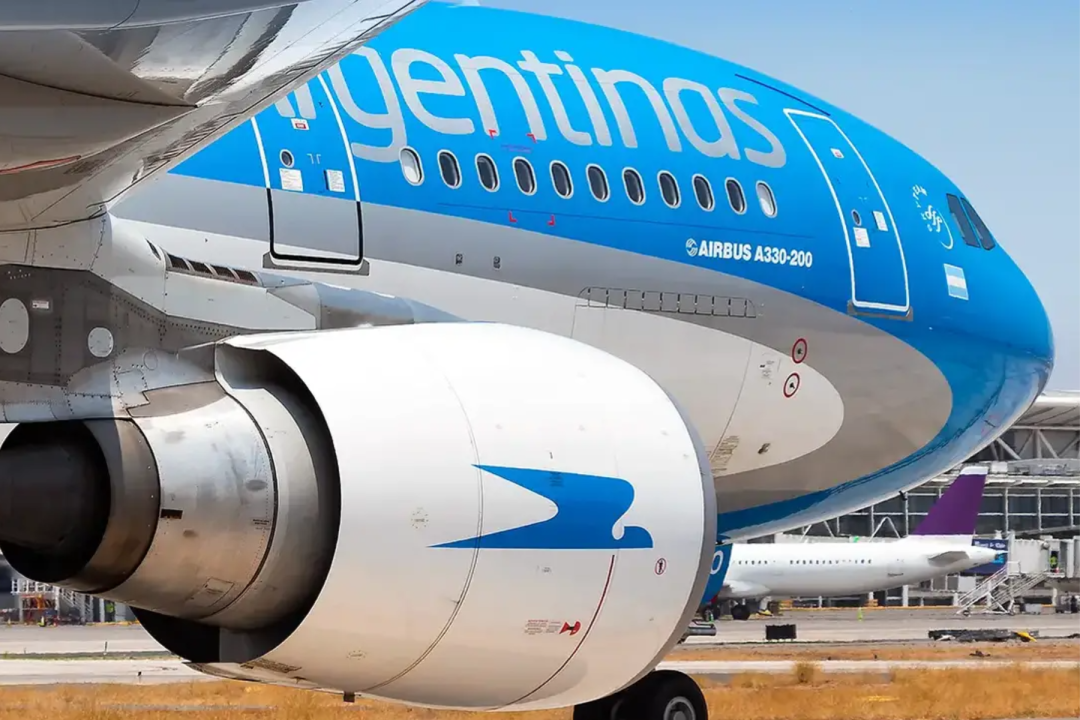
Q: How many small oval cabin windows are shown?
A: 11